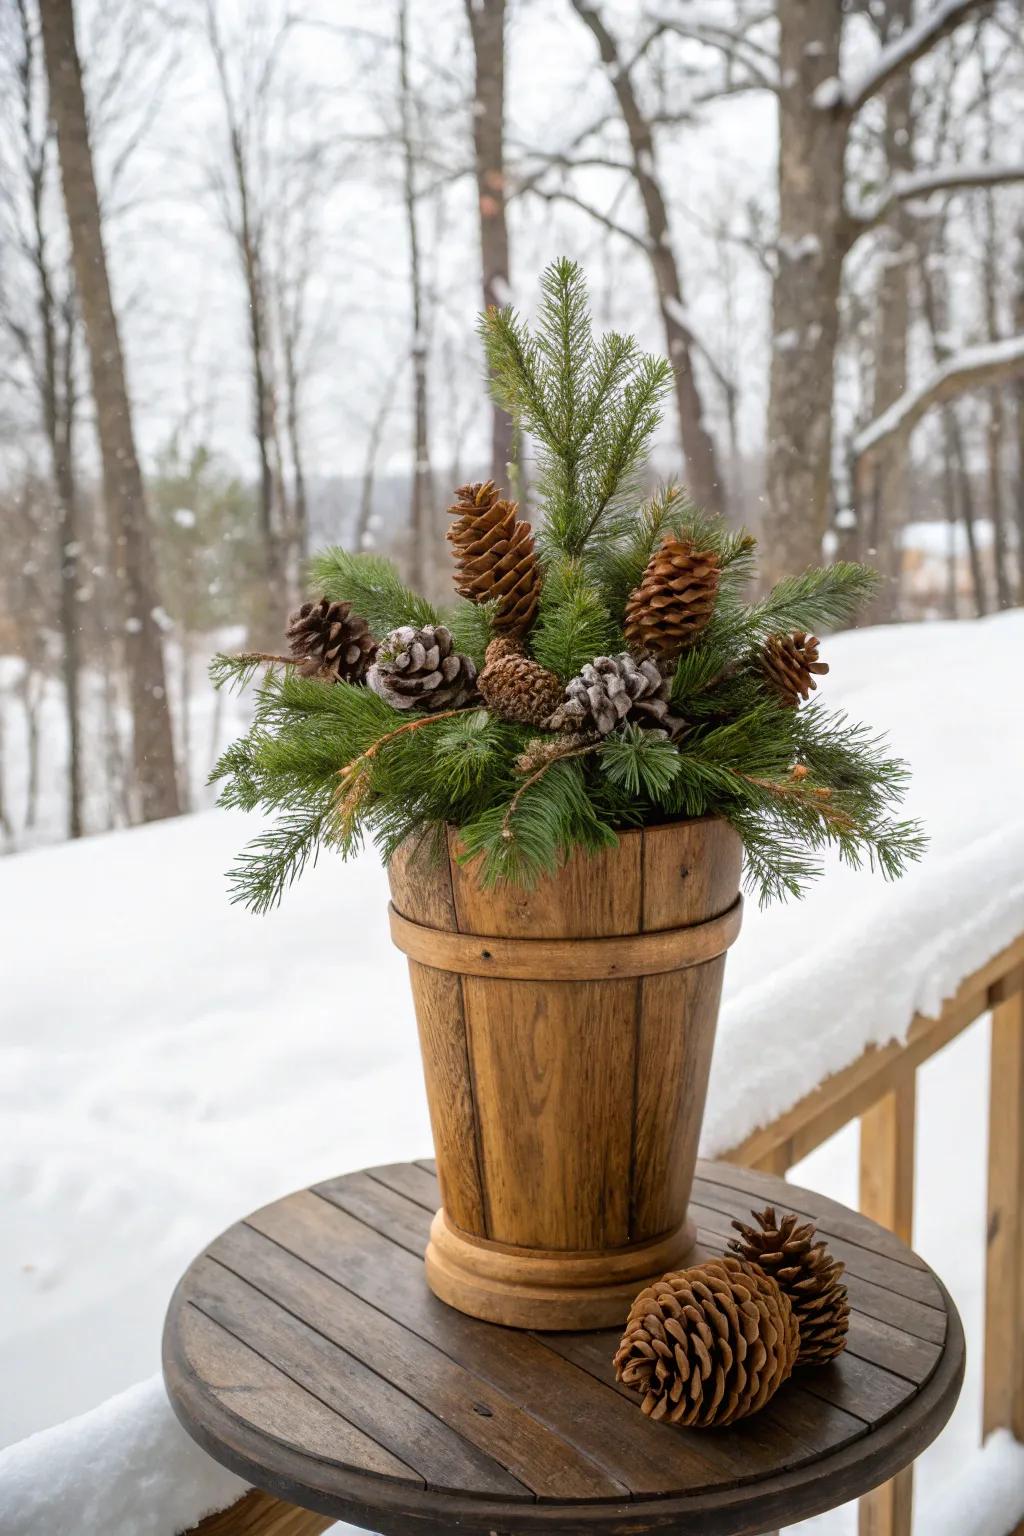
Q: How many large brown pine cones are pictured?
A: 4